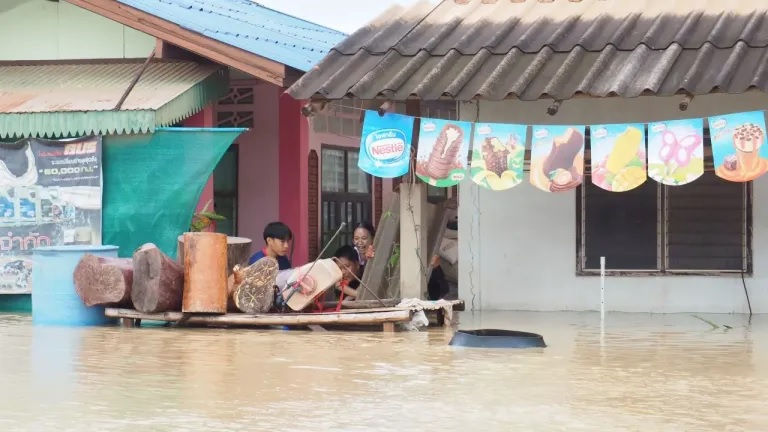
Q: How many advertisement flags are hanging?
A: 7